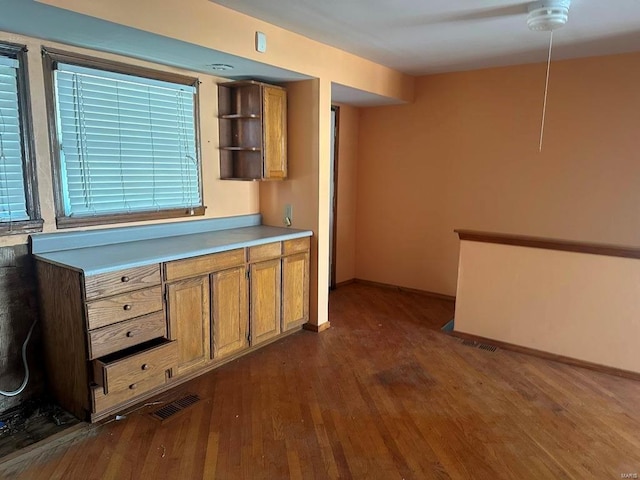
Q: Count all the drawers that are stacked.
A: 5